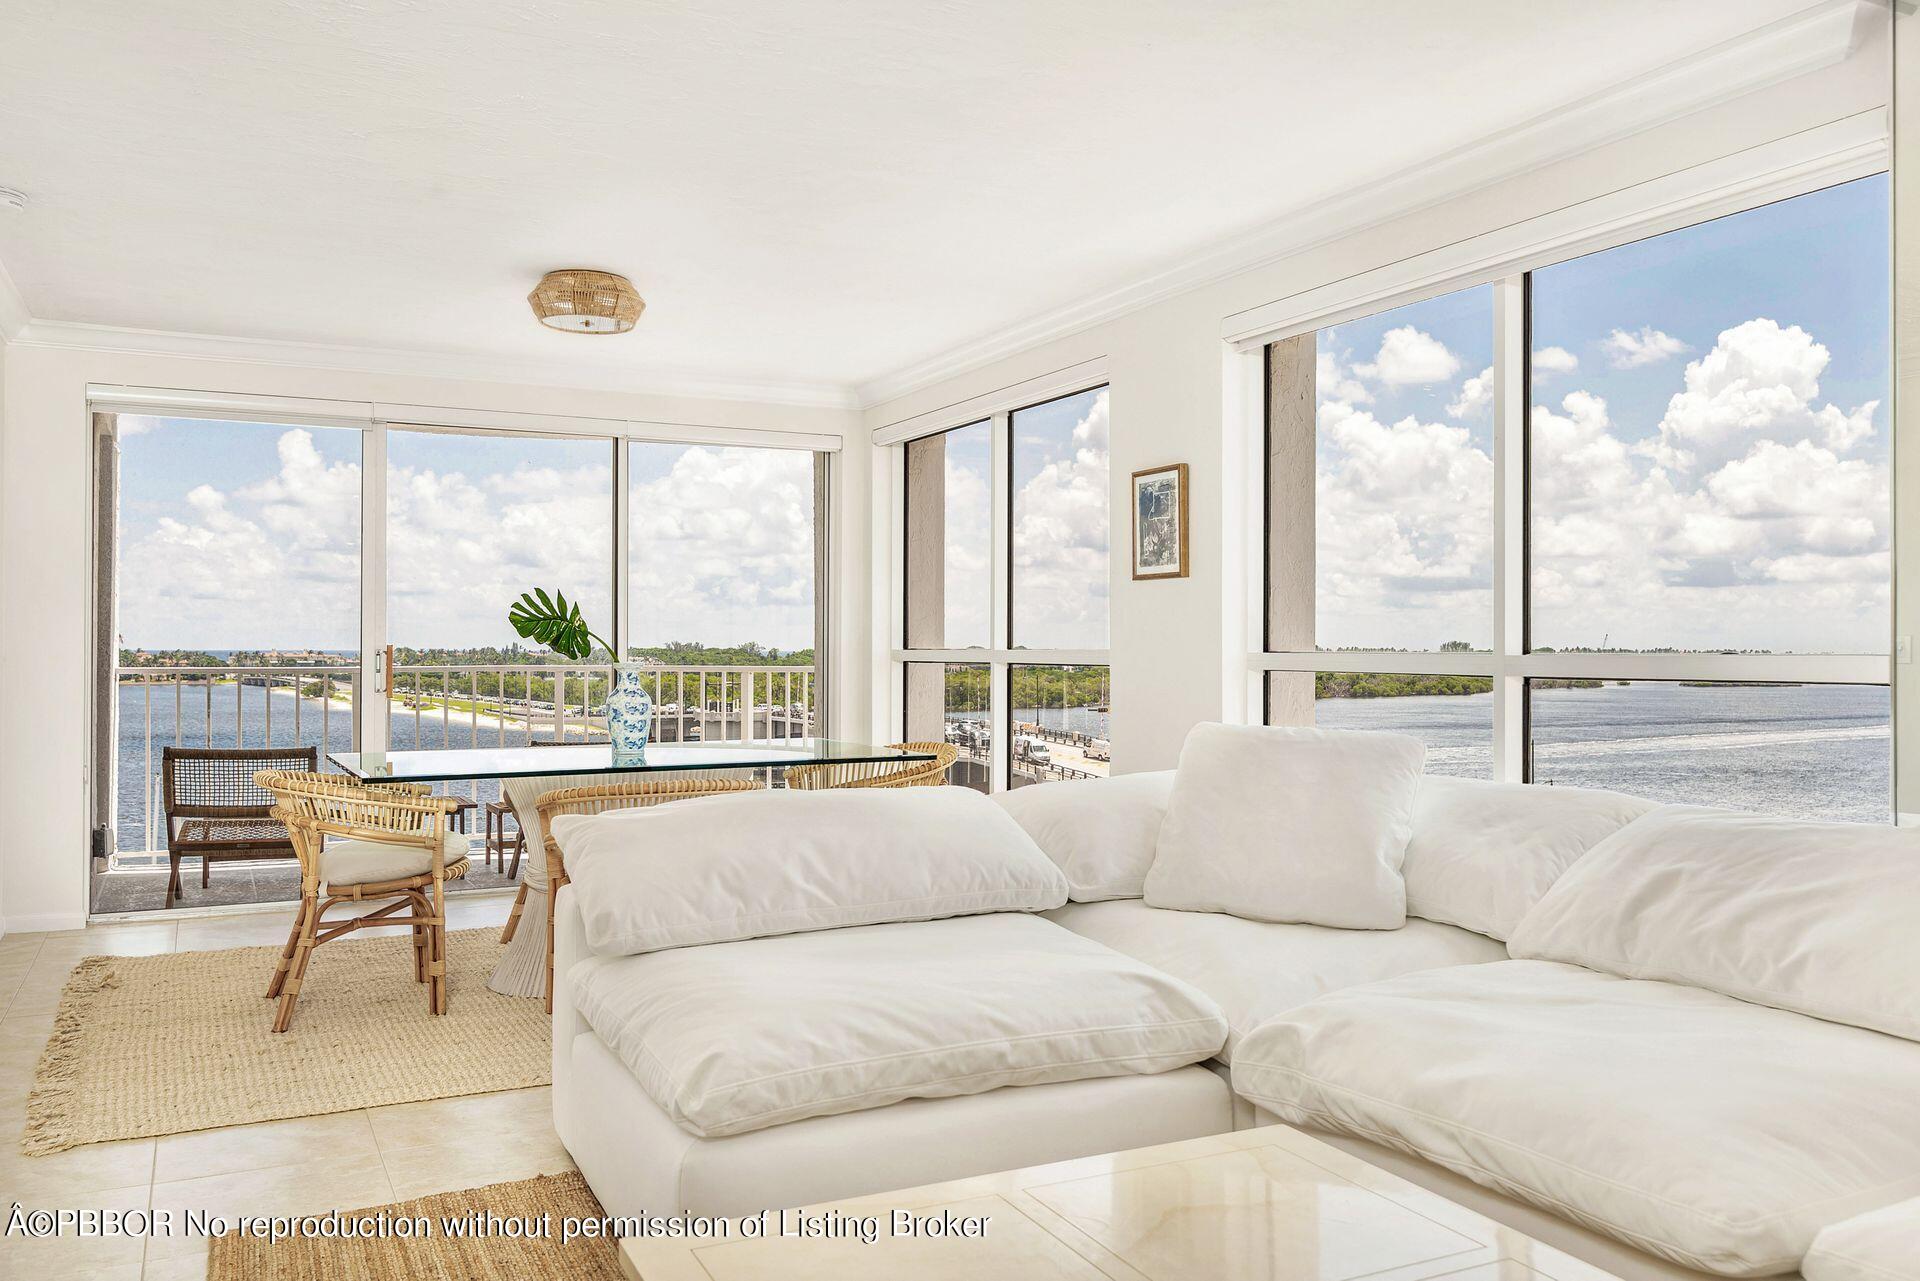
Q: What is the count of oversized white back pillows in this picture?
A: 5